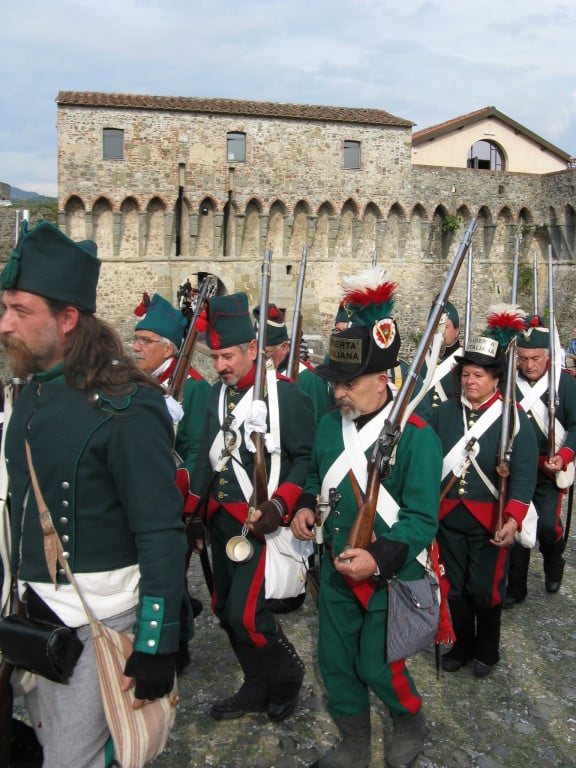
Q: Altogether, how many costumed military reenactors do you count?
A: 9